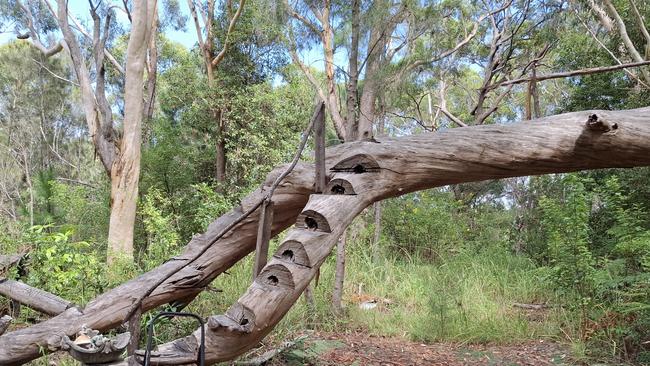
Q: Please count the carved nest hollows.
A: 6